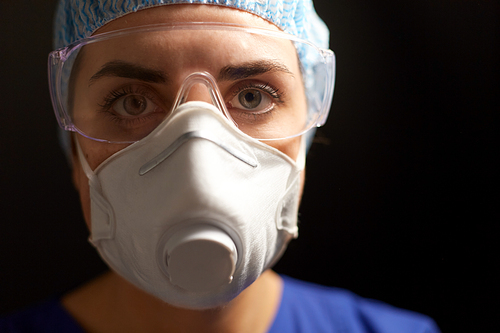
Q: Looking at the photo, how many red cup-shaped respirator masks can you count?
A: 0